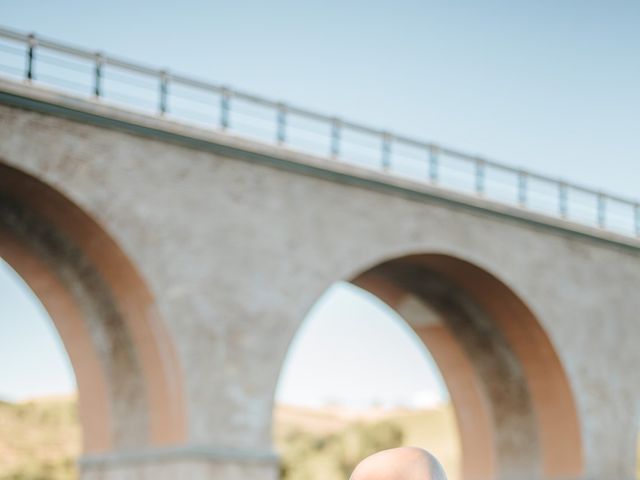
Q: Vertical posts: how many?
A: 13